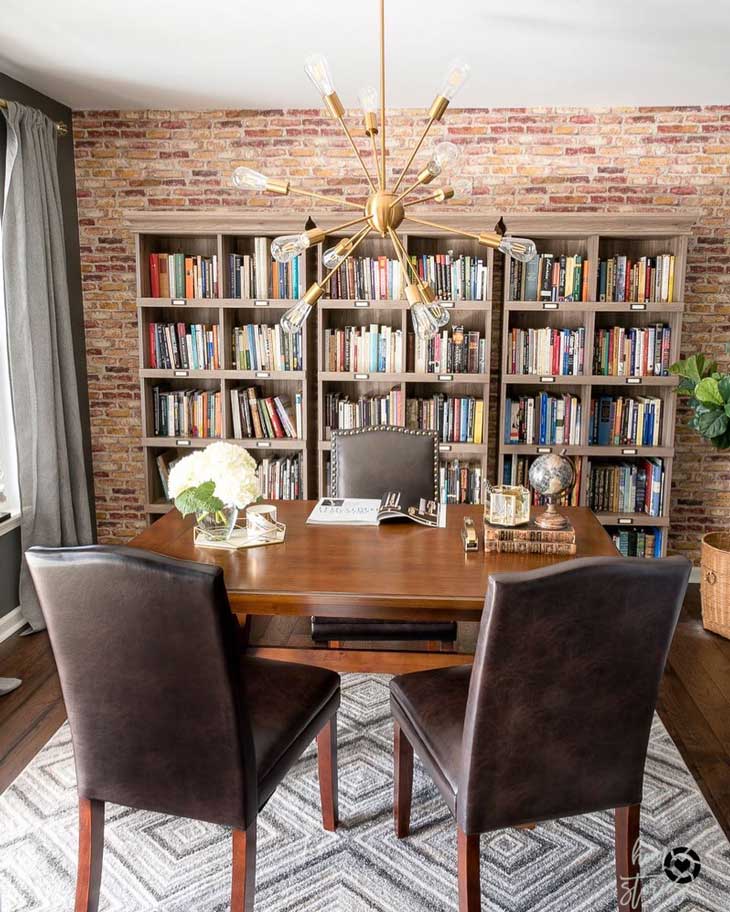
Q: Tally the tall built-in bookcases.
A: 3